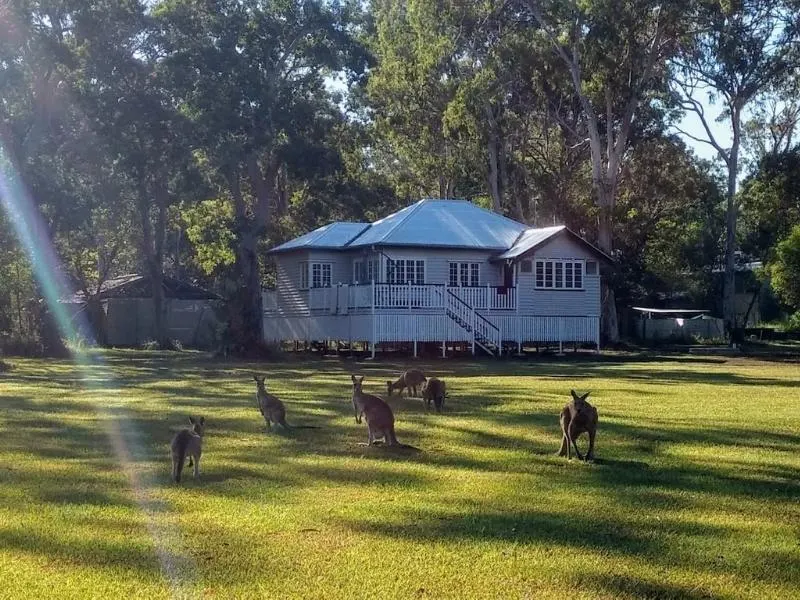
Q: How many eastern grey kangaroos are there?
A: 6